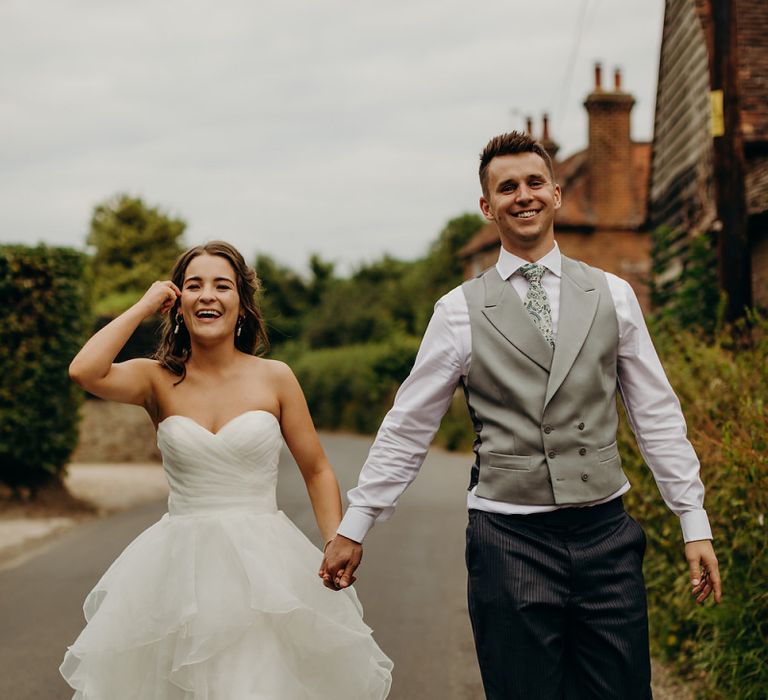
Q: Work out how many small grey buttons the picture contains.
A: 5